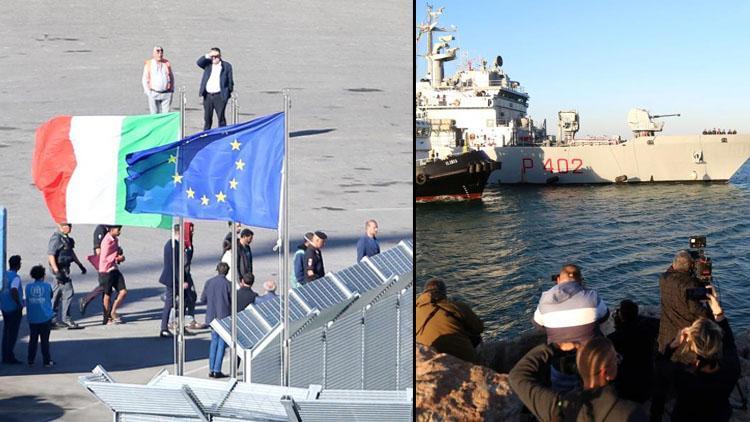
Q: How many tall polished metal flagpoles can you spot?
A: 3